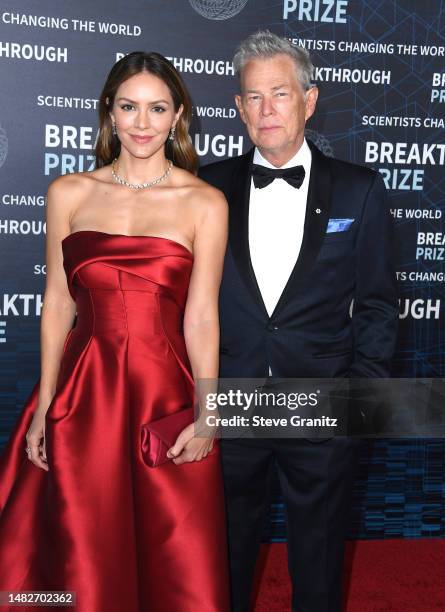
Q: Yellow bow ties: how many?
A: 0